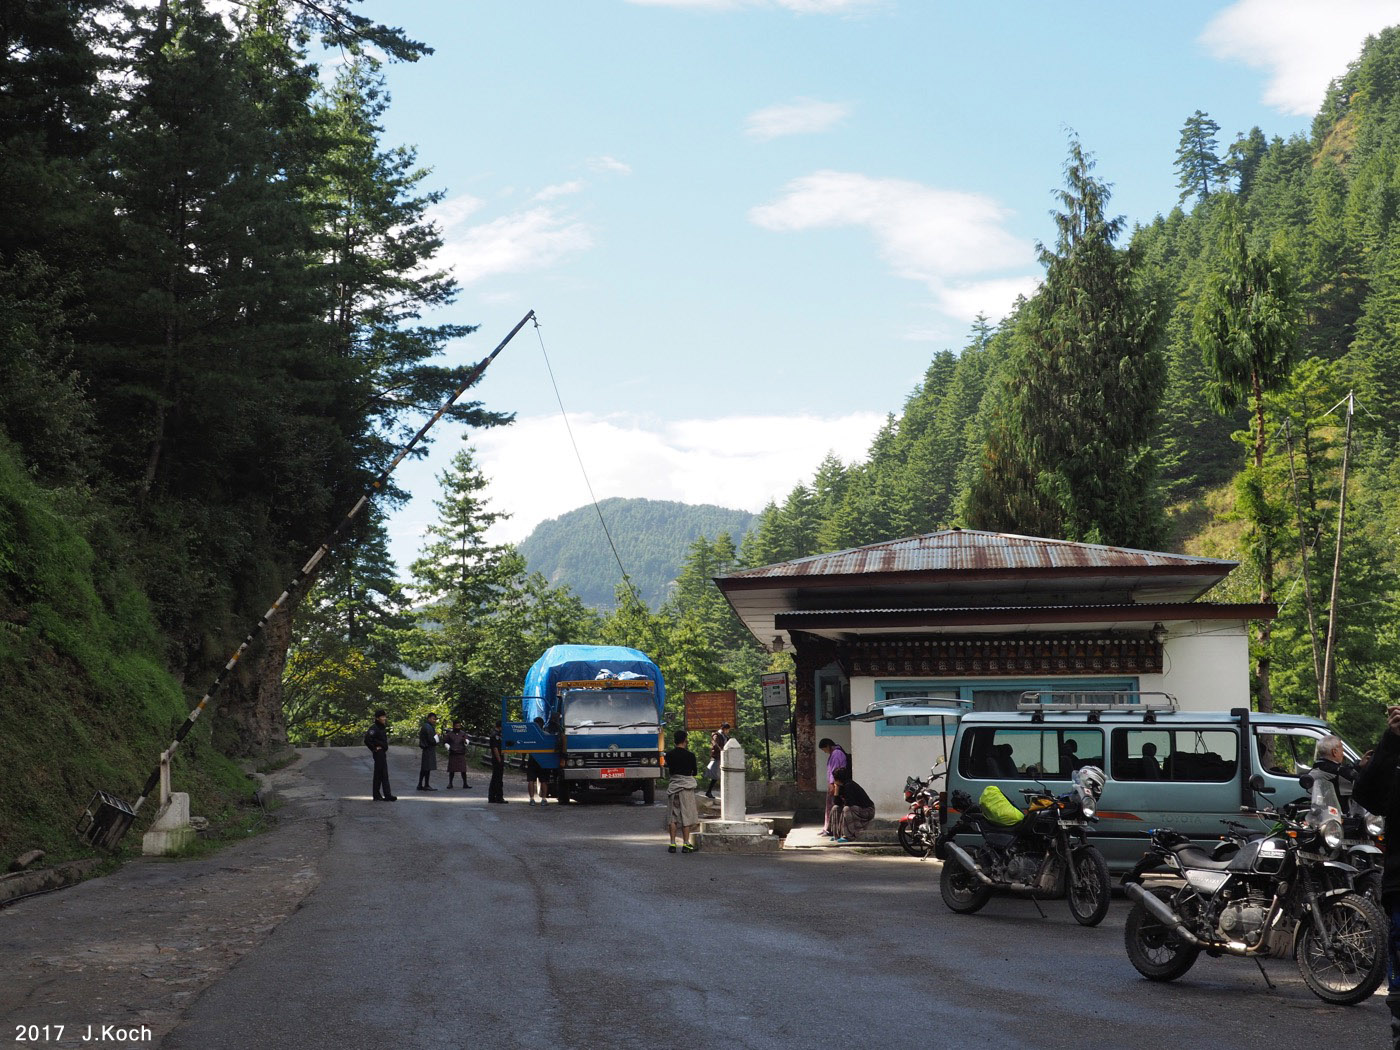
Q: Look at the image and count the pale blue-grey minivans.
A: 1